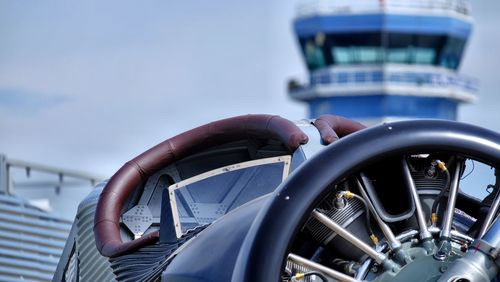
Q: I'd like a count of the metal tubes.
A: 6